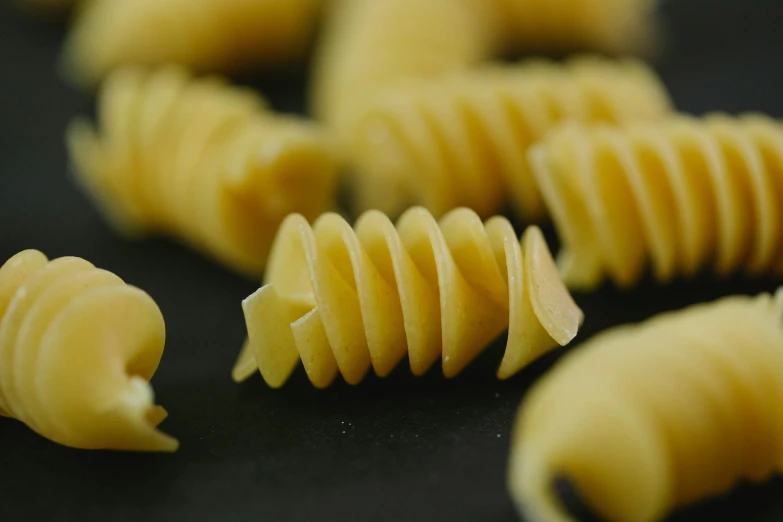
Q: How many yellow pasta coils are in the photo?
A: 9